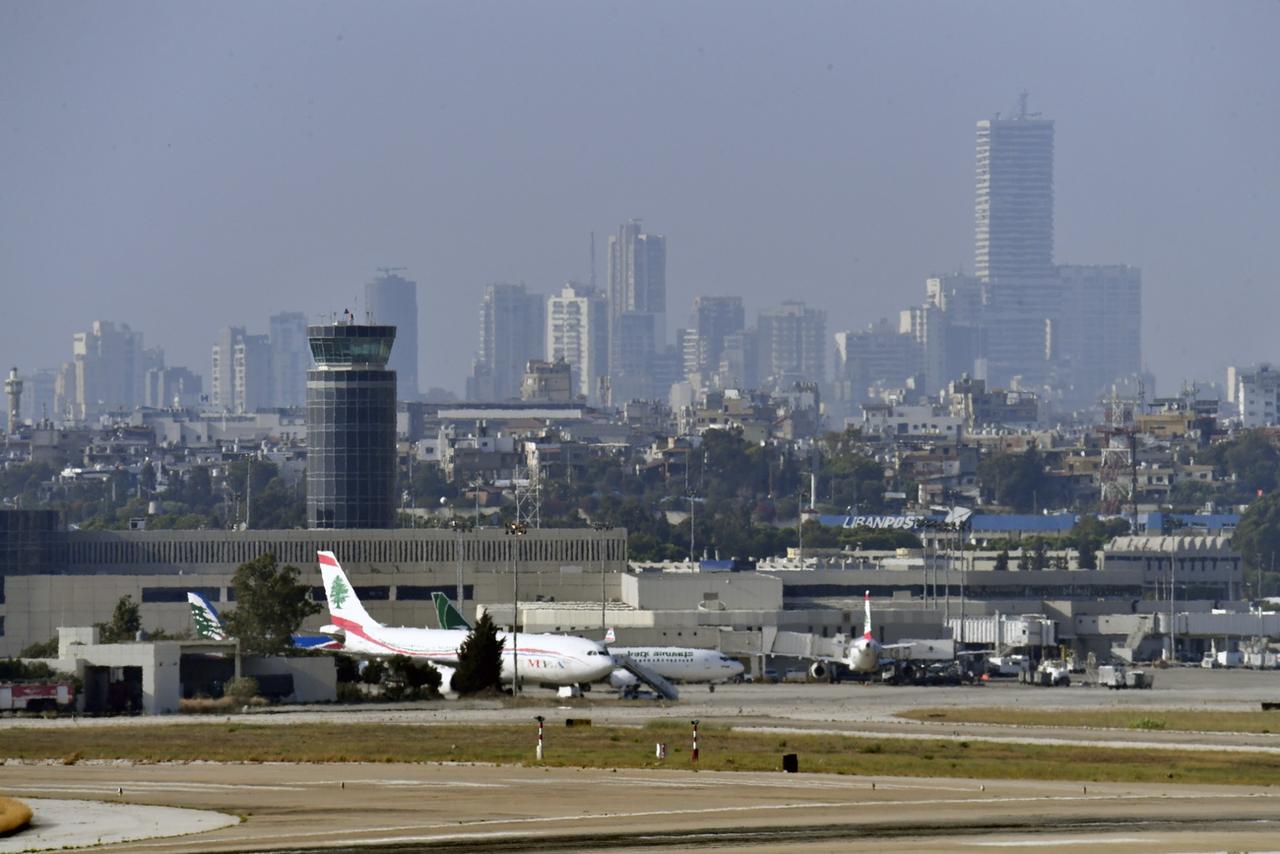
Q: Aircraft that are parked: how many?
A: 4